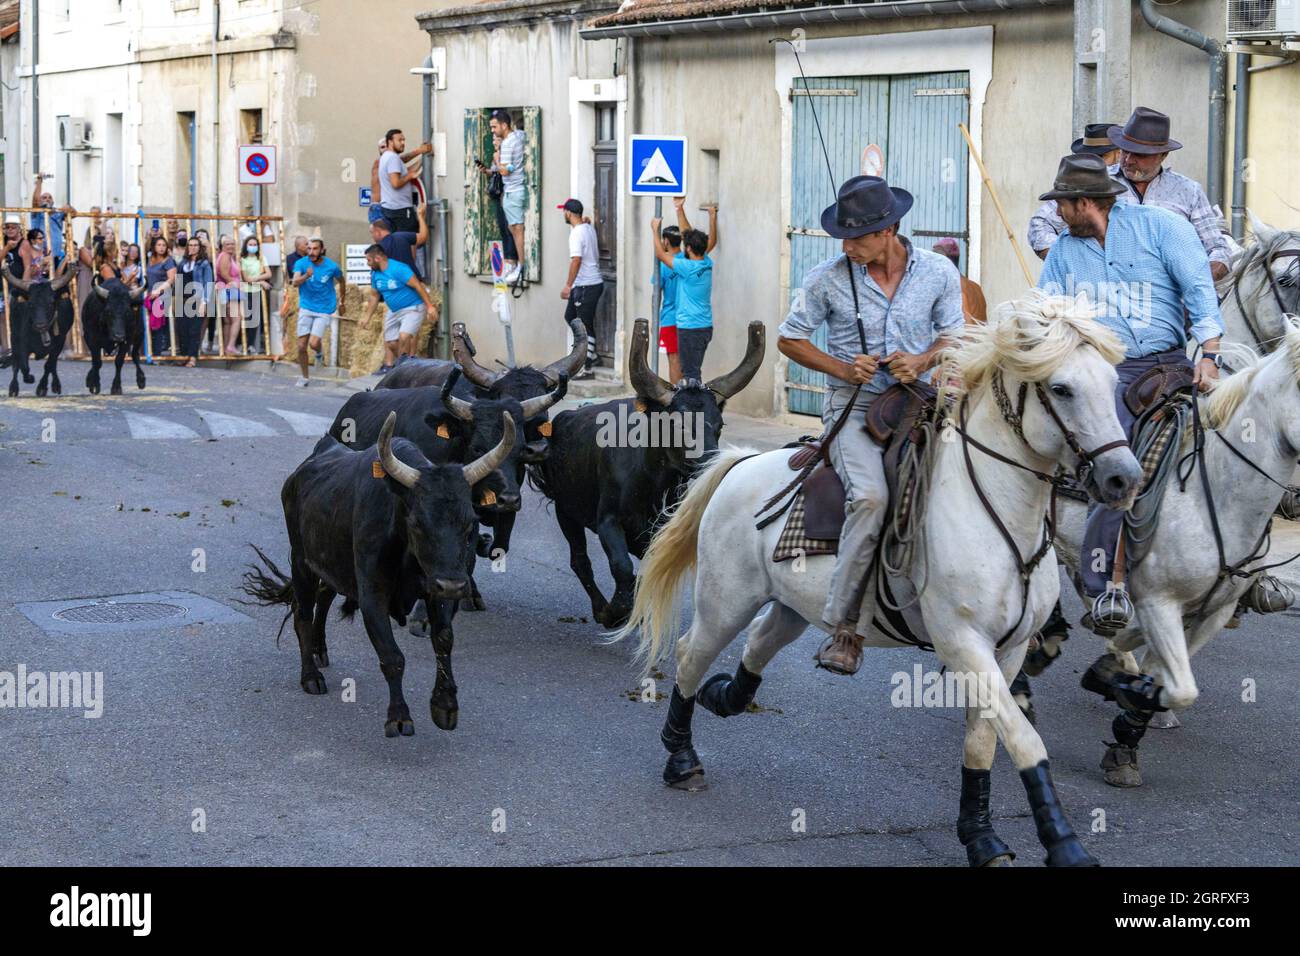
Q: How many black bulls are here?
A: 6